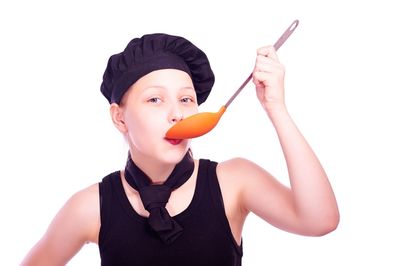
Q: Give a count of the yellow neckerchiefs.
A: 0